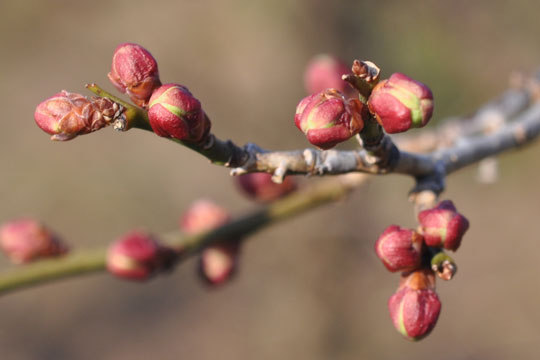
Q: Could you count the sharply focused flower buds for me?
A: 8